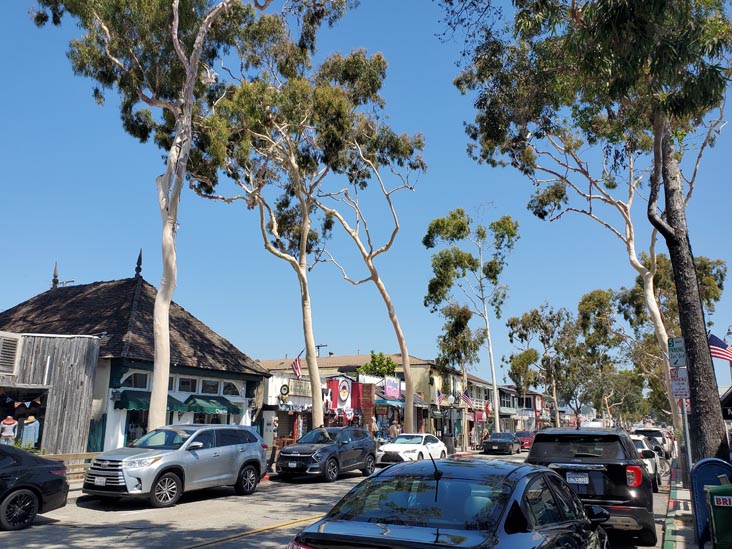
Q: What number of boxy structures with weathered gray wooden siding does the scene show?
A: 1